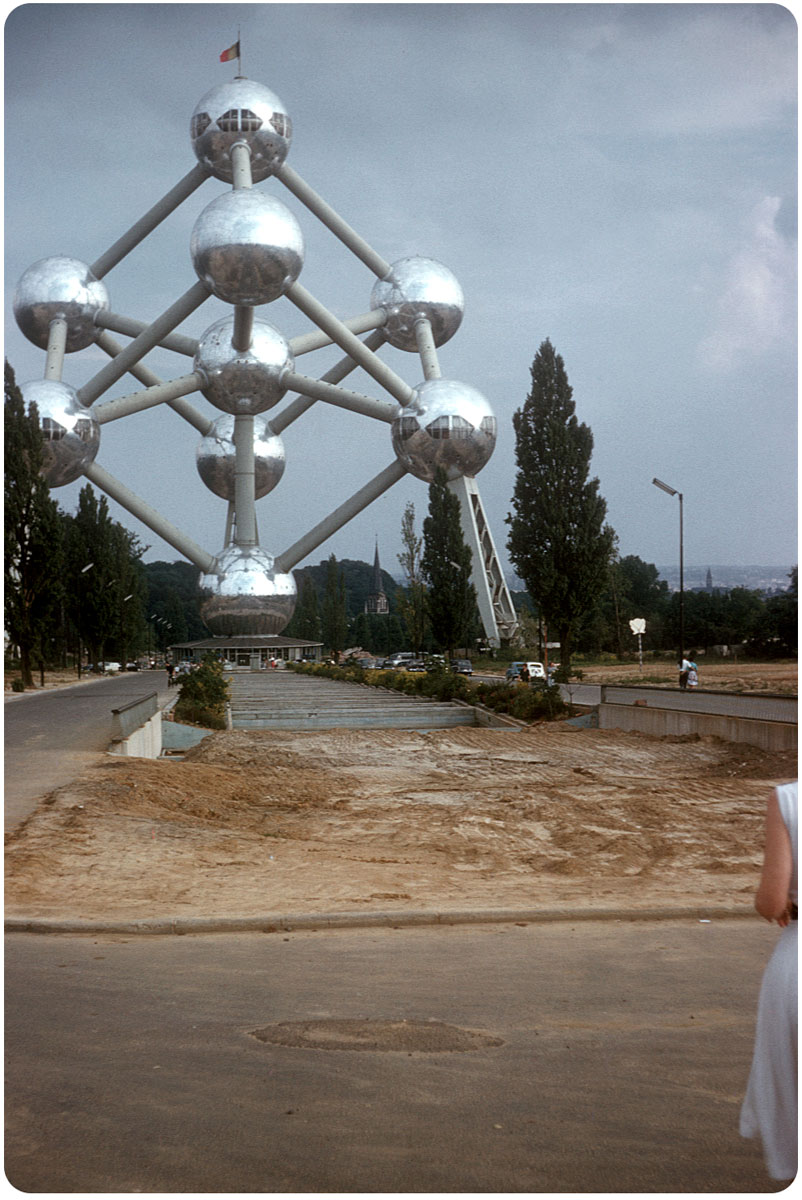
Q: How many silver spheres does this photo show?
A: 9